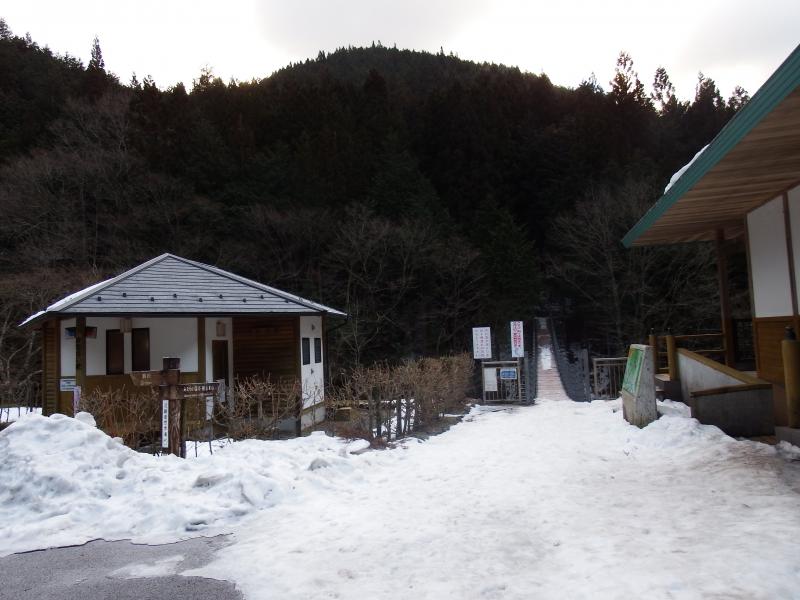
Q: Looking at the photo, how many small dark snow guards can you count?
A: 9